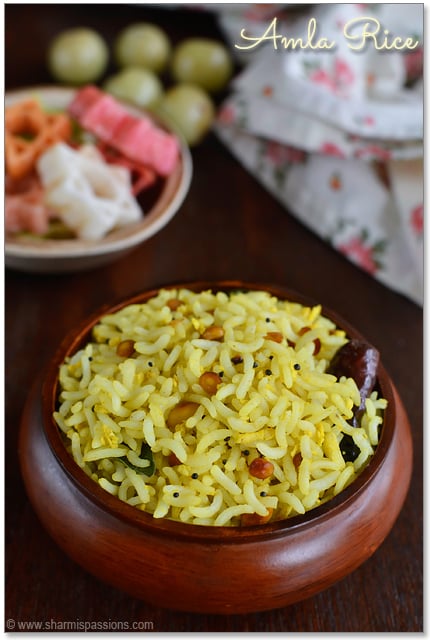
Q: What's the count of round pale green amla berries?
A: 5